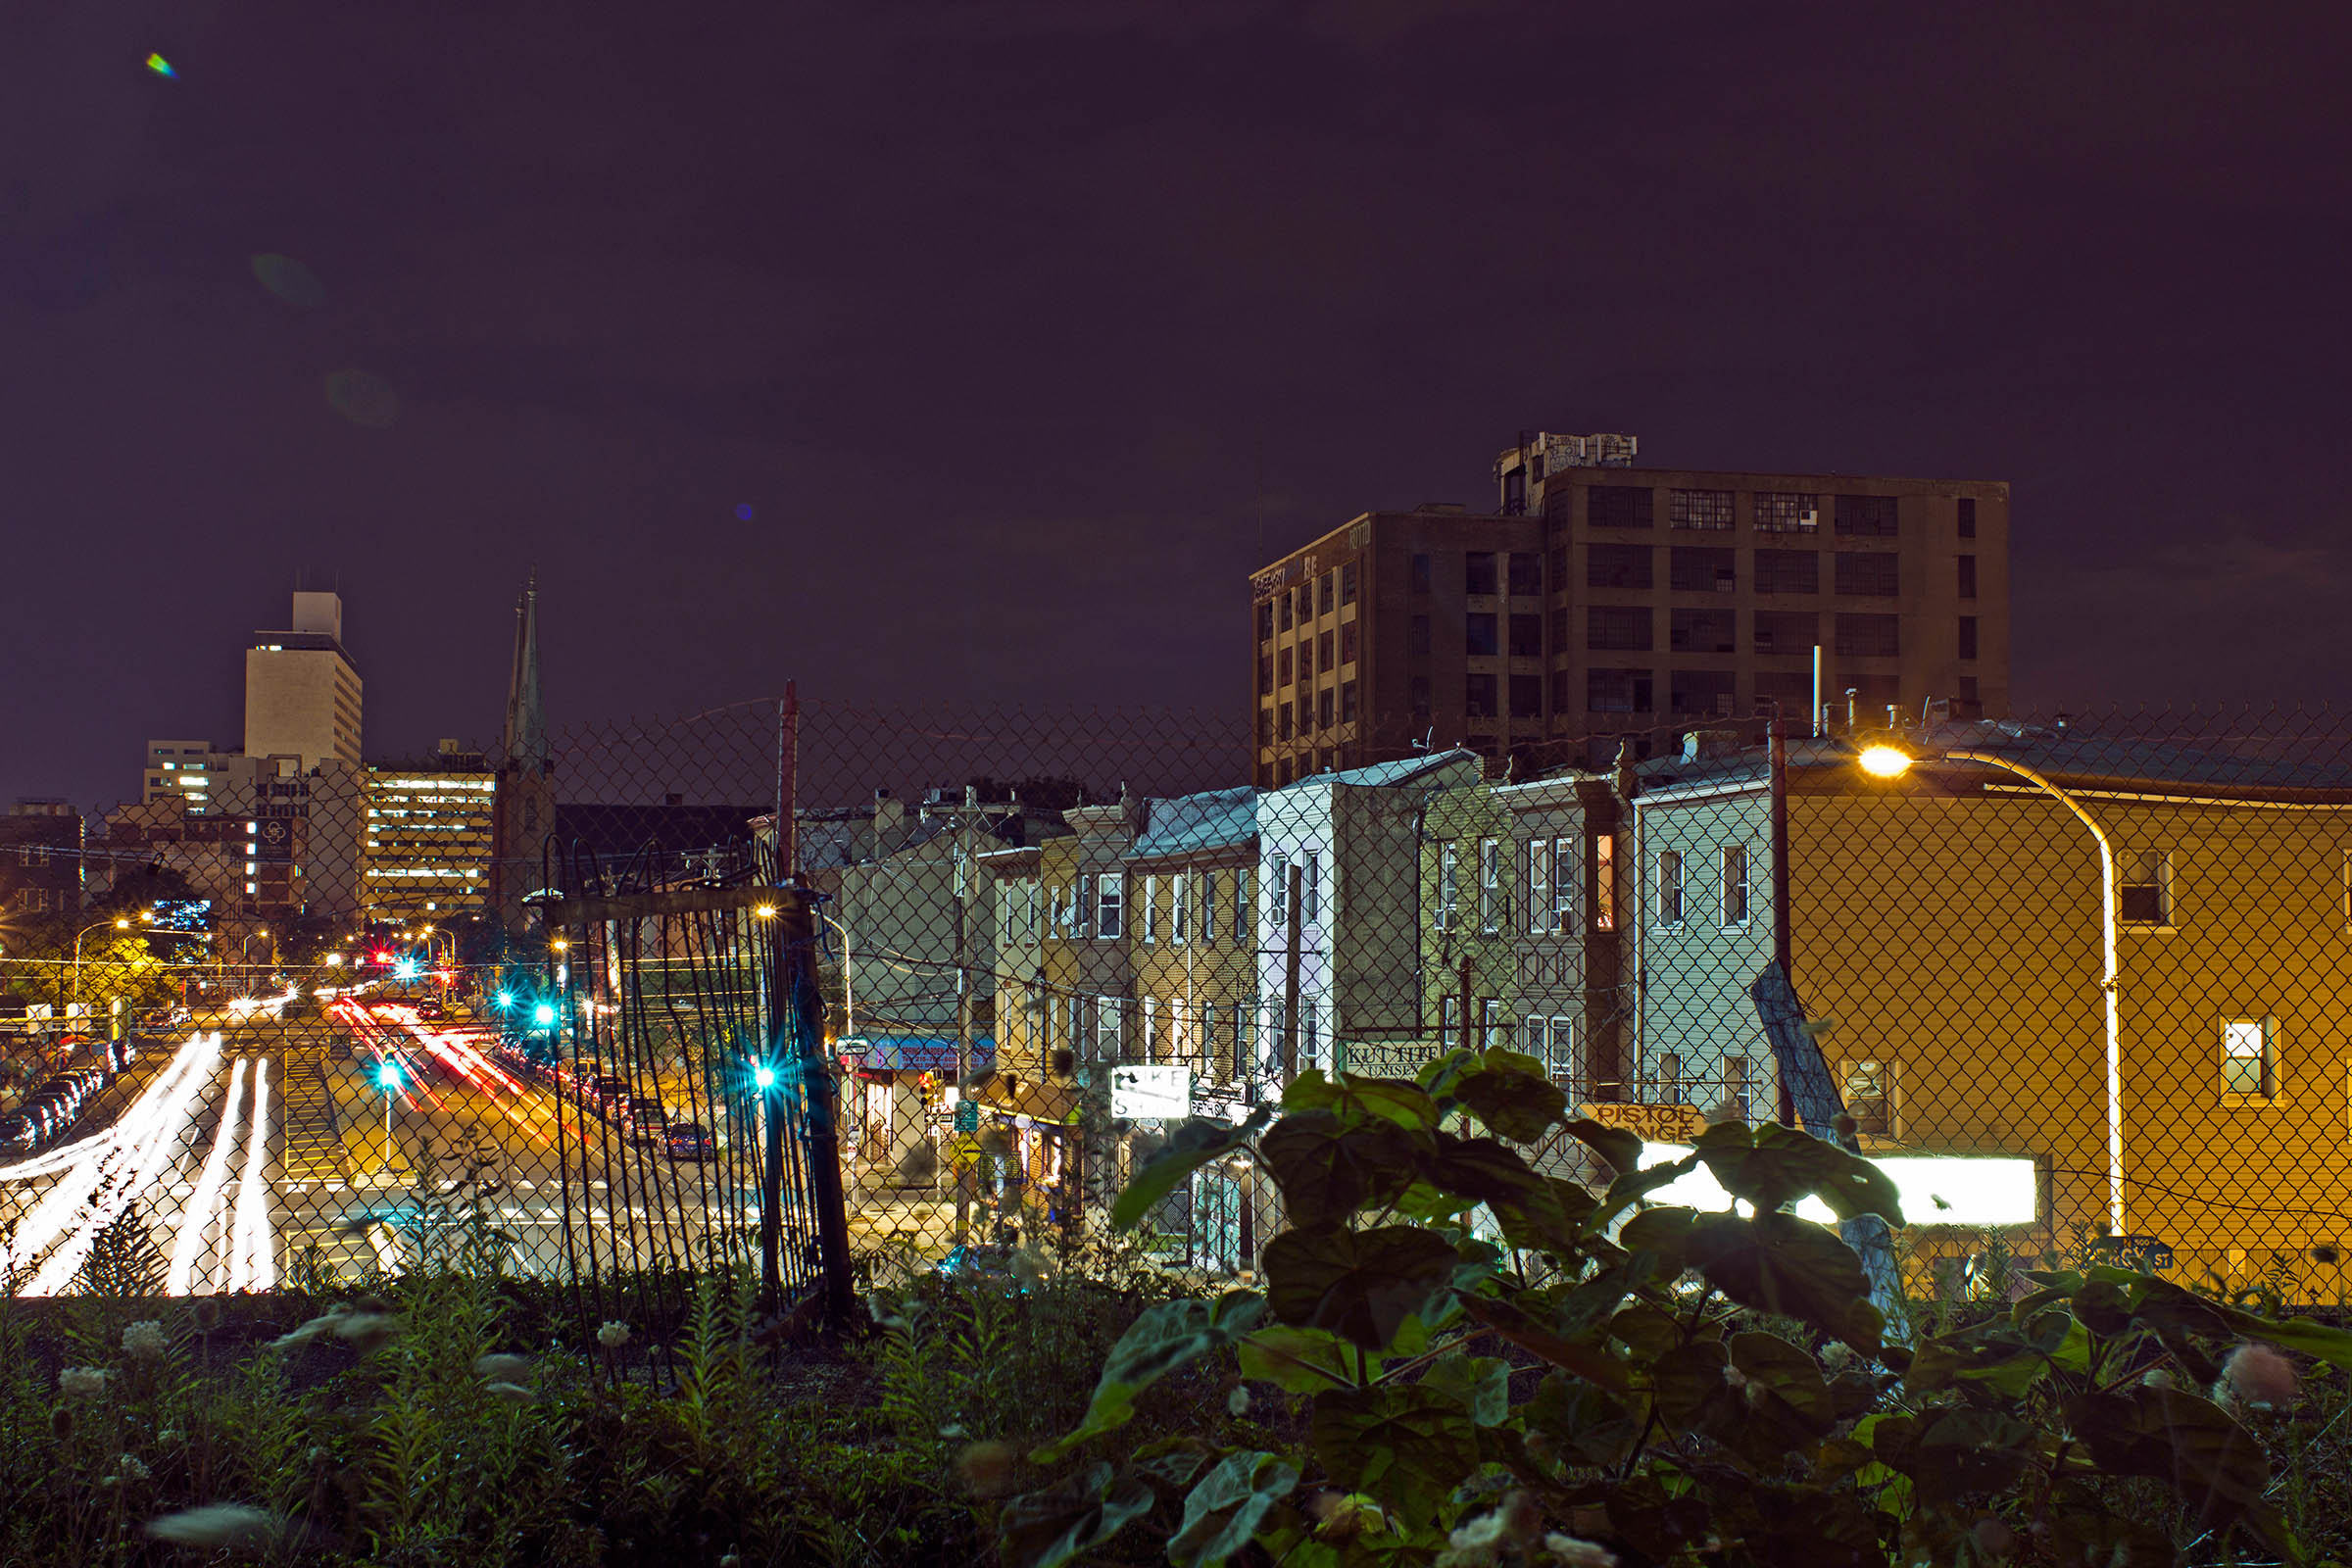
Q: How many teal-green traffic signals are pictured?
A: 5